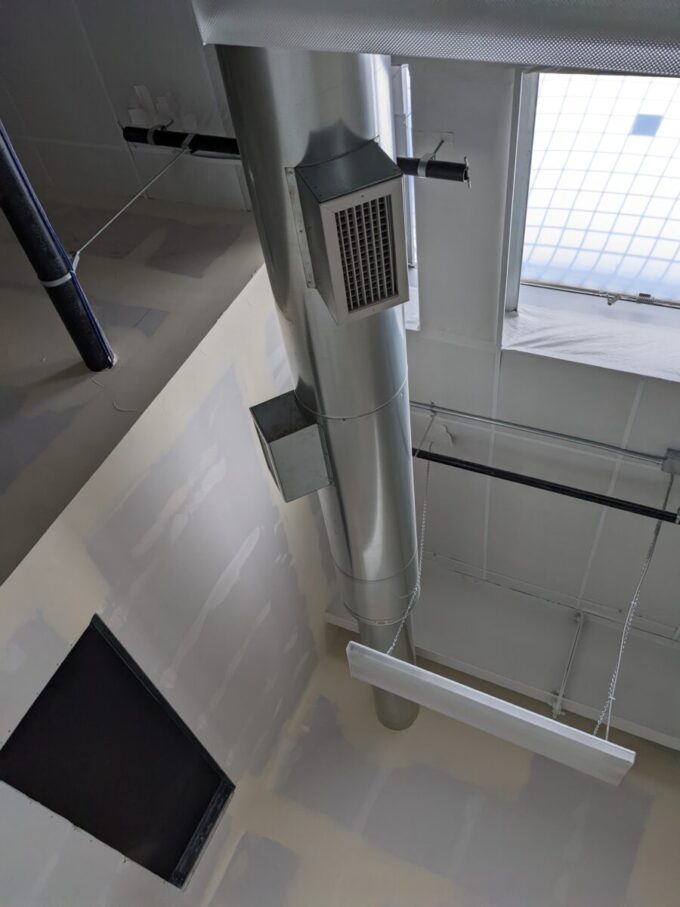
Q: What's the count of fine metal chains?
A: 2